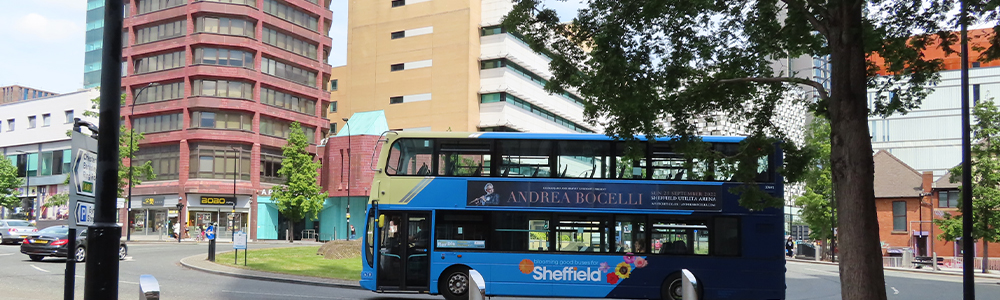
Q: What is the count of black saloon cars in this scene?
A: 1